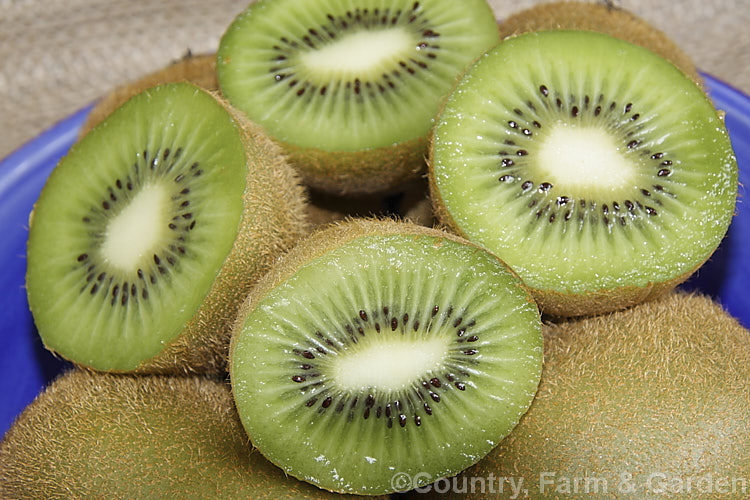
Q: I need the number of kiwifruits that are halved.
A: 4